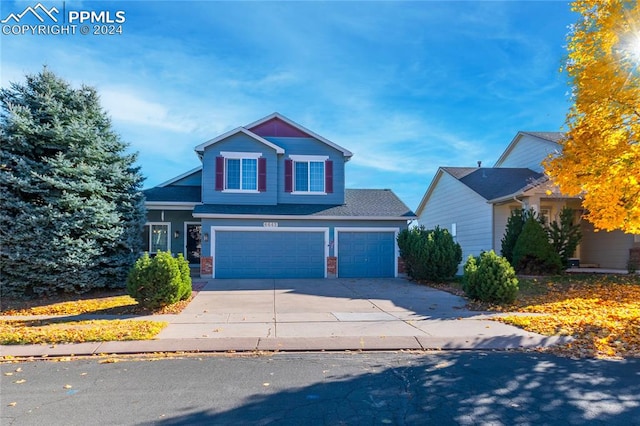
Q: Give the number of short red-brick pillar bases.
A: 3